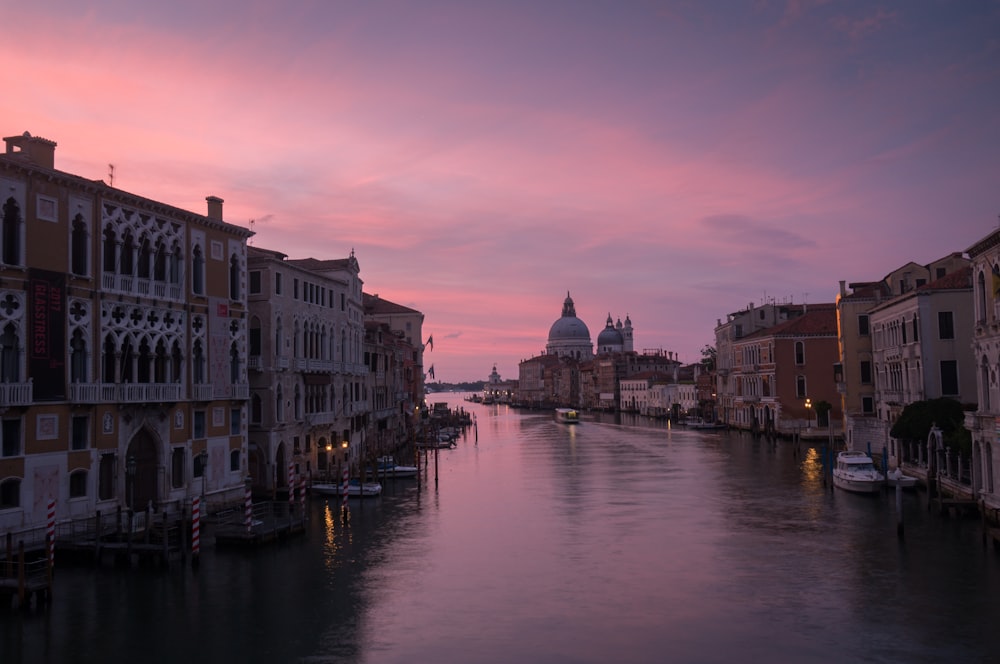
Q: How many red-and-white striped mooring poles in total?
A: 6